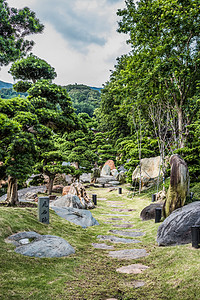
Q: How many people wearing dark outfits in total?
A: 0